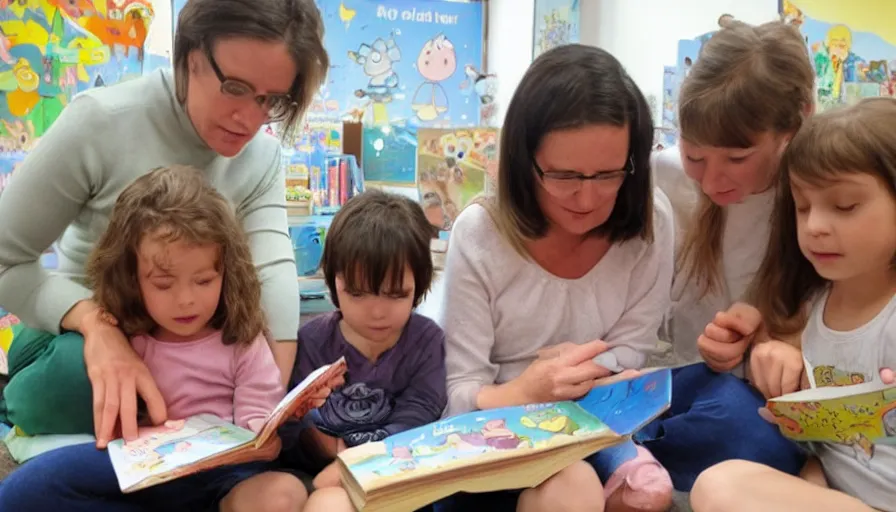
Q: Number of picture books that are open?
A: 3